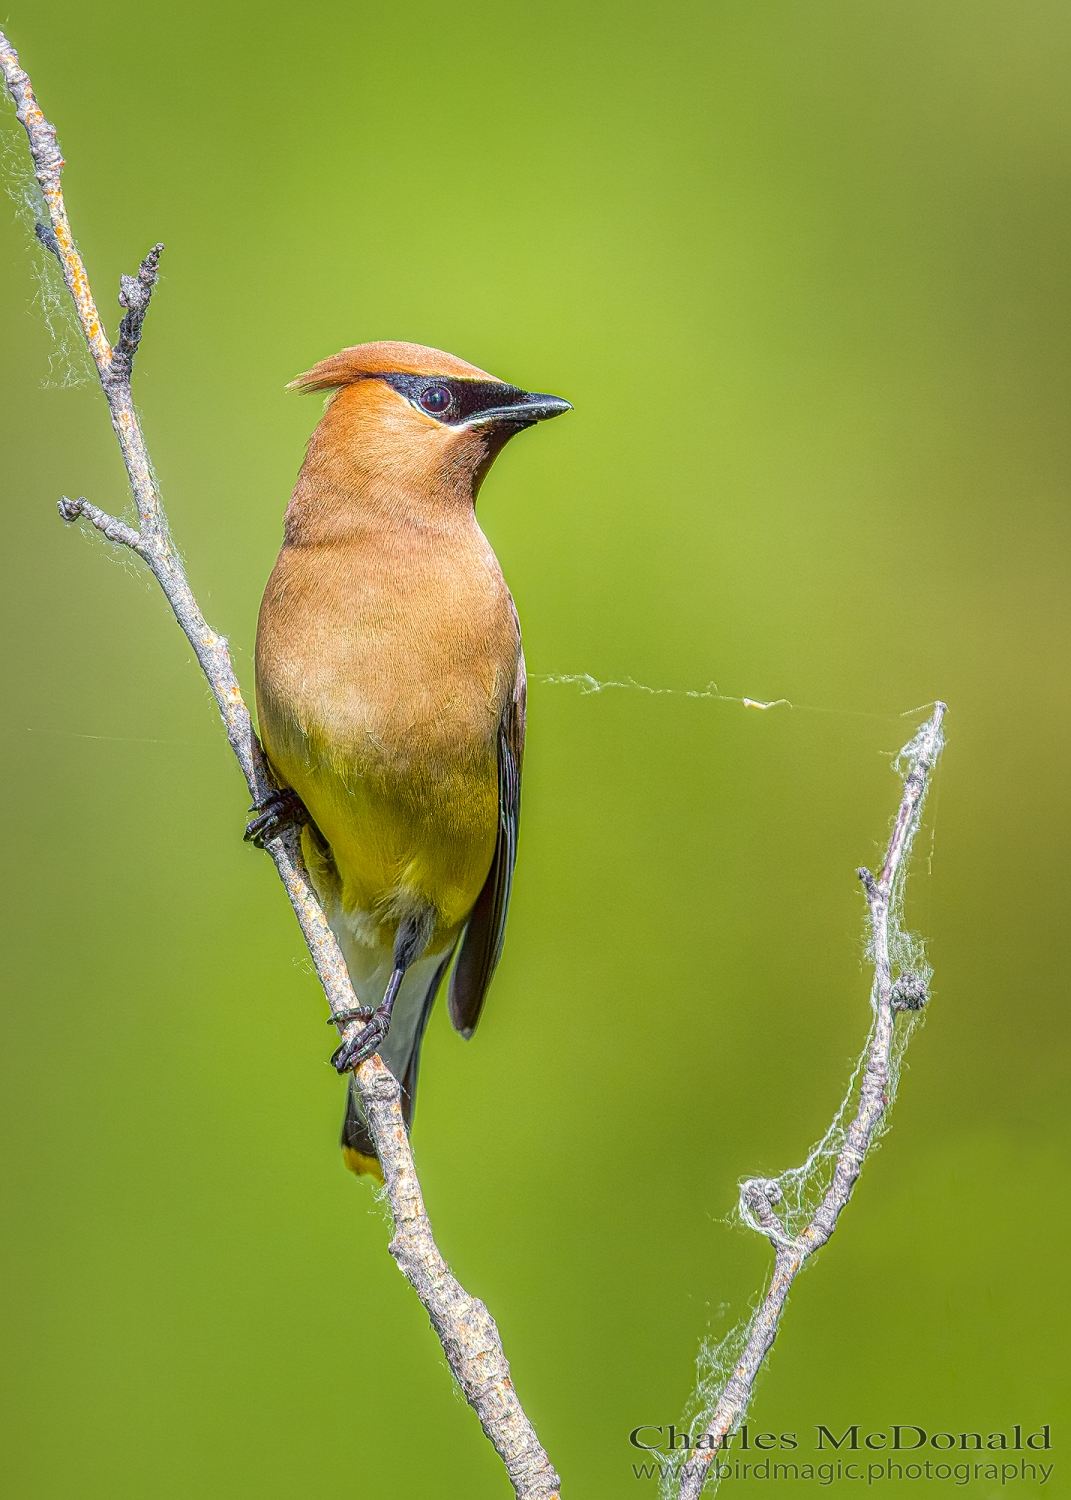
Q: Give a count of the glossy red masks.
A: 0